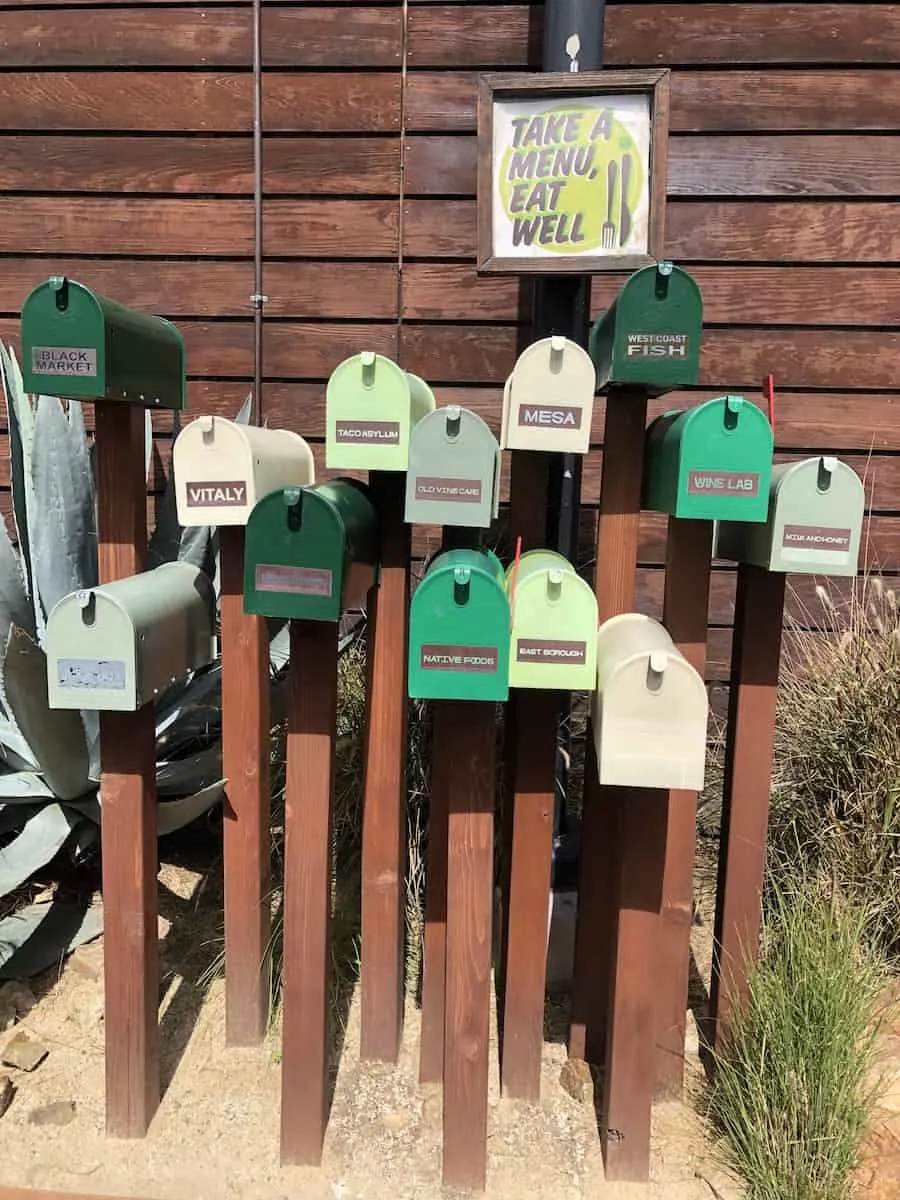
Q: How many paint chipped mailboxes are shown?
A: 1